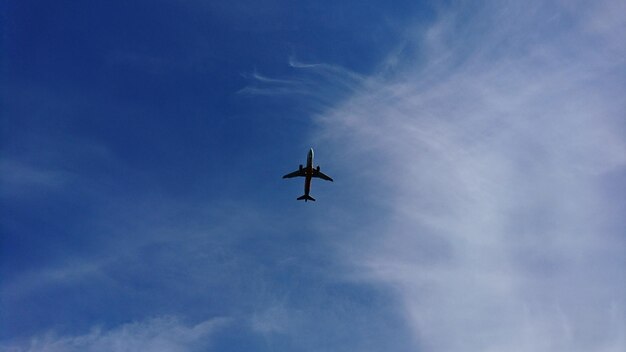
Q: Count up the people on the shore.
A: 0